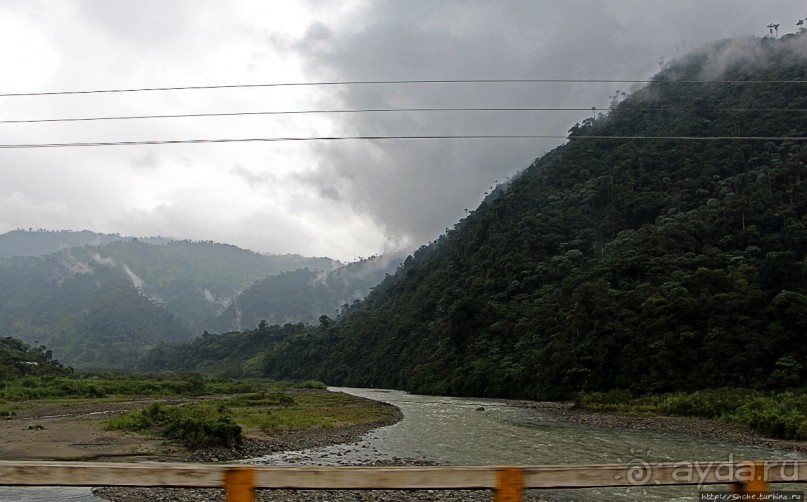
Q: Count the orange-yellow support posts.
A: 3